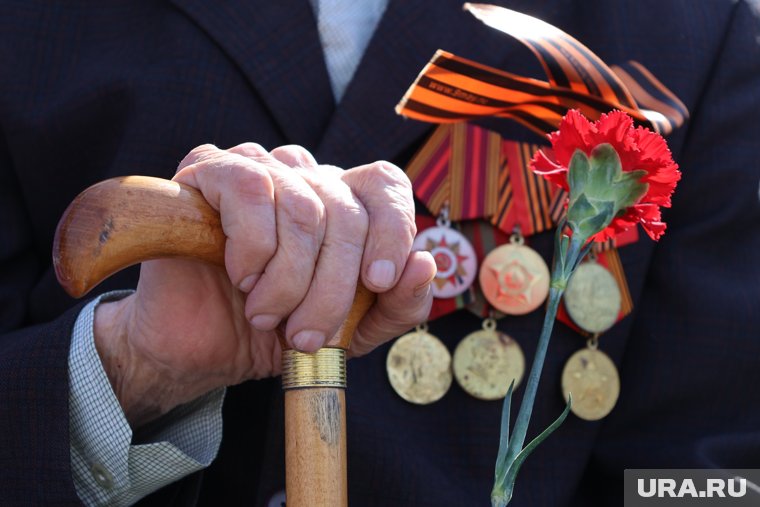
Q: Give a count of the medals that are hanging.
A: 6